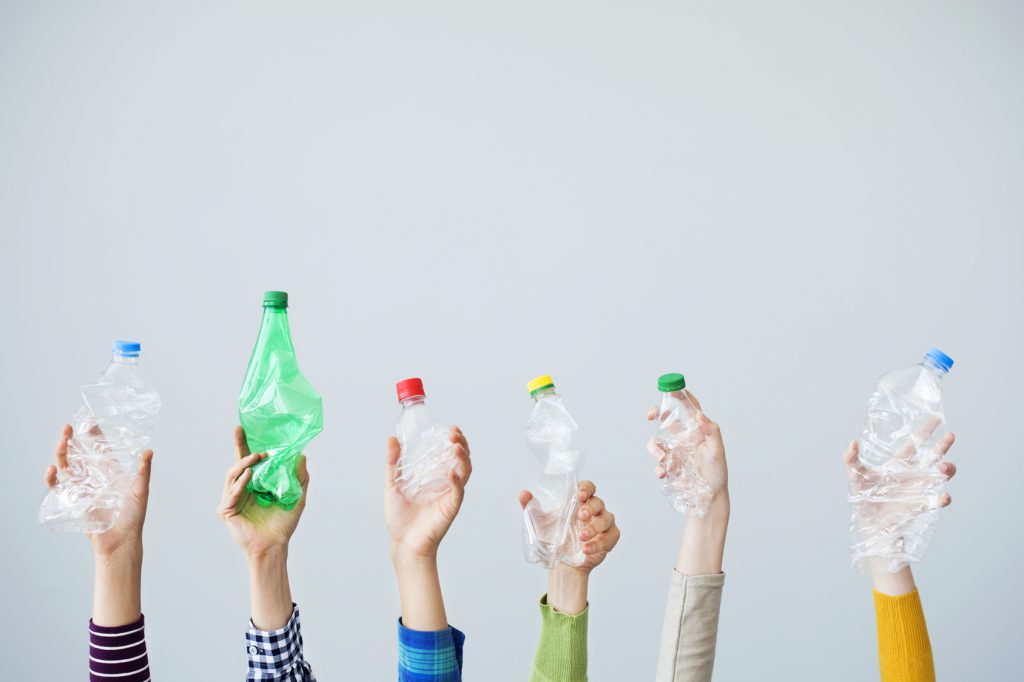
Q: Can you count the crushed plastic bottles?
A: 6